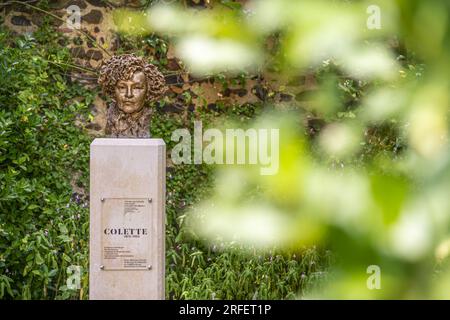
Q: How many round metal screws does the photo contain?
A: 4